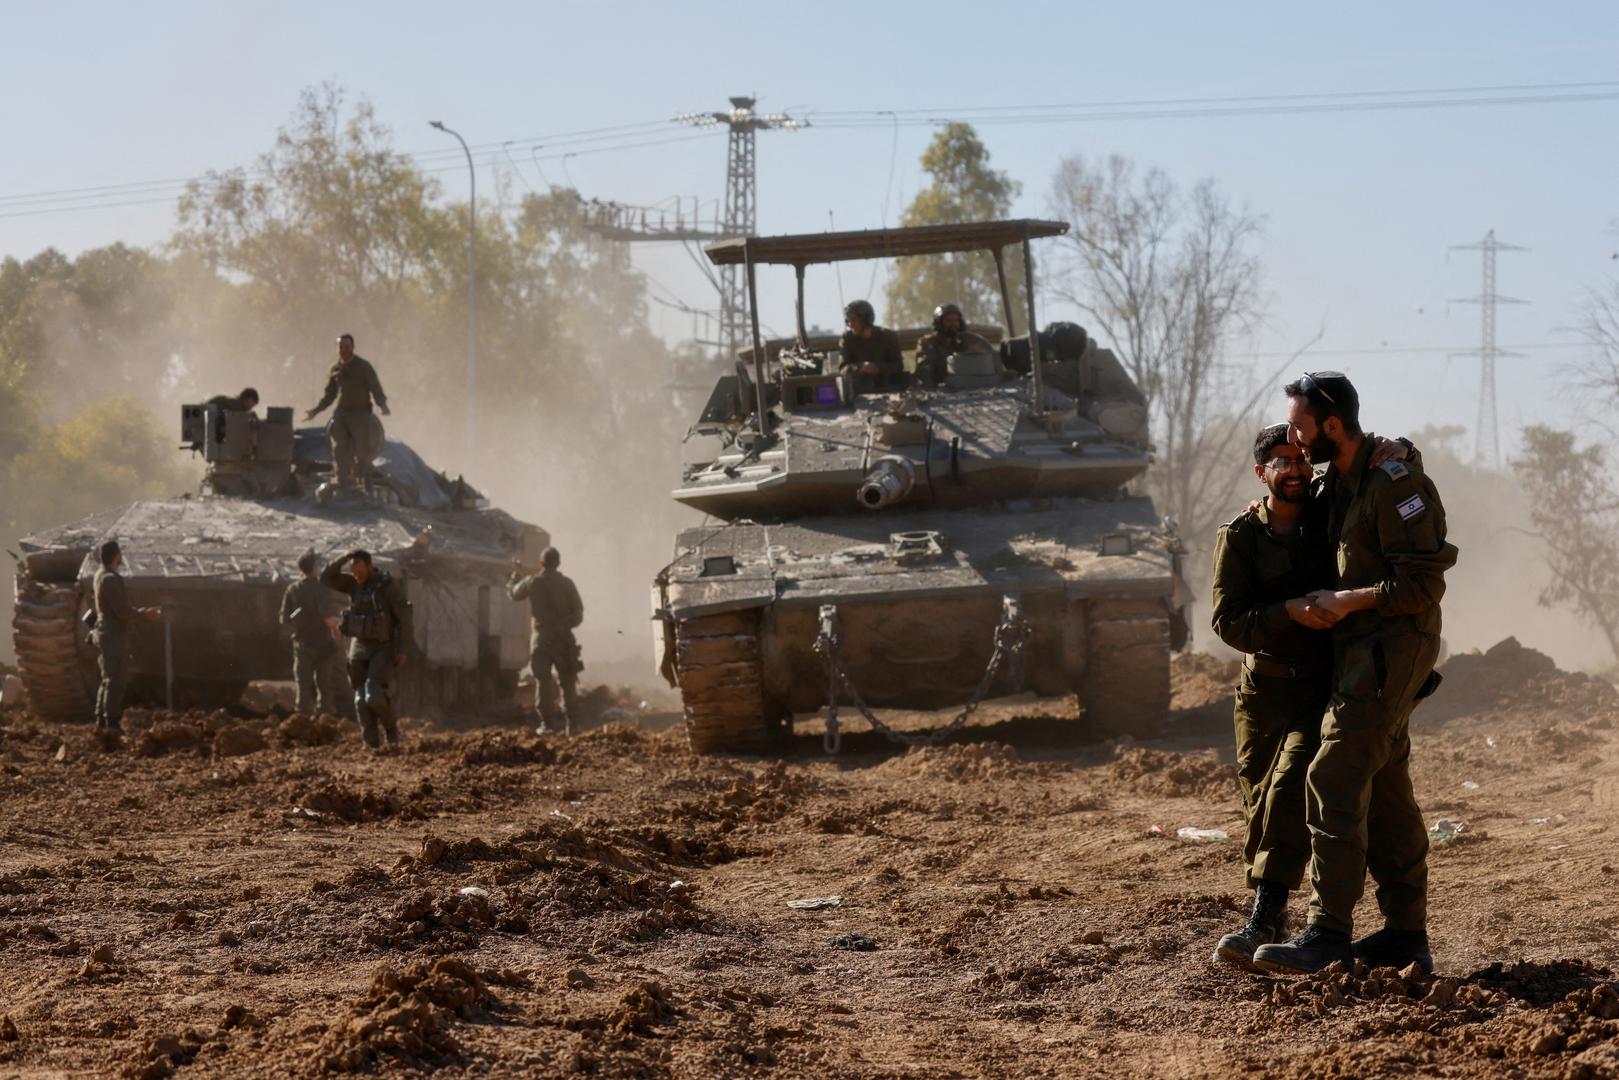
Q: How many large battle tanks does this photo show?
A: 2